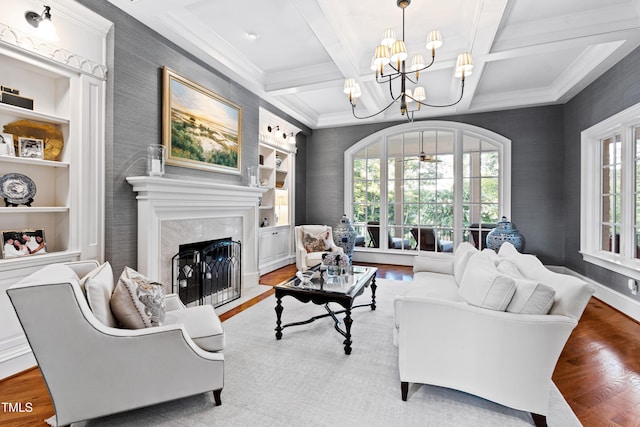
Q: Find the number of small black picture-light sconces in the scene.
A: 3